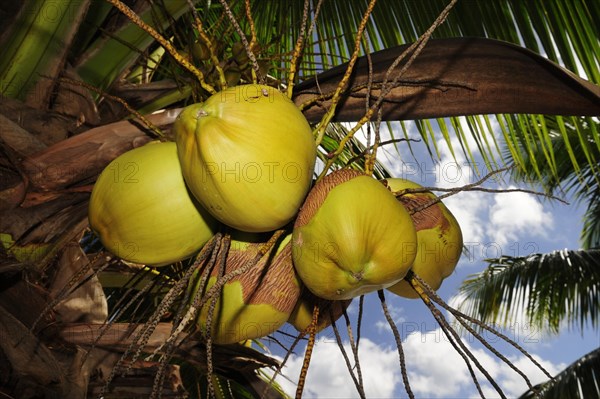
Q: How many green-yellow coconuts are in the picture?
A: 6